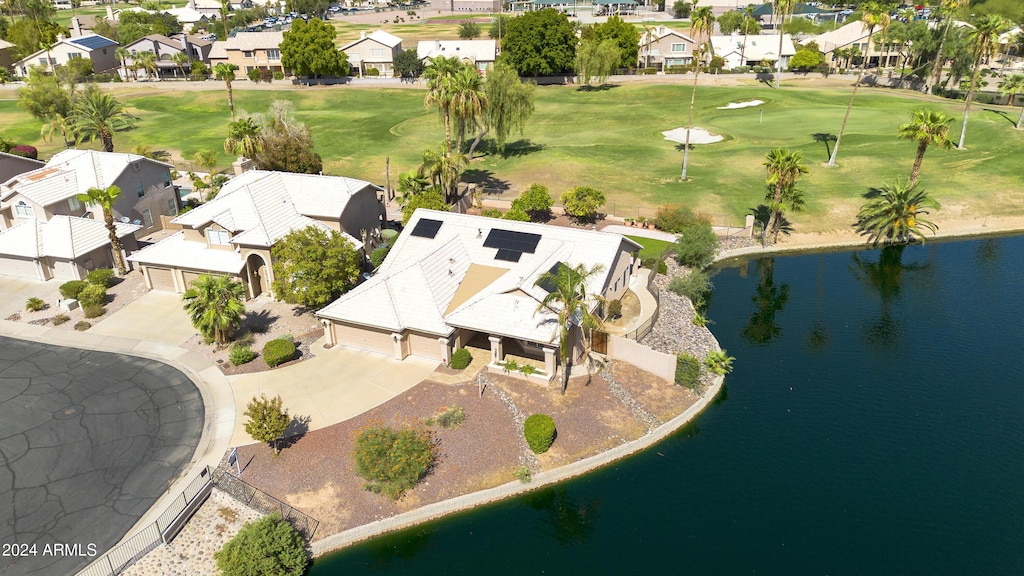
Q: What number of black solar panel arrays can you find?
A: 3